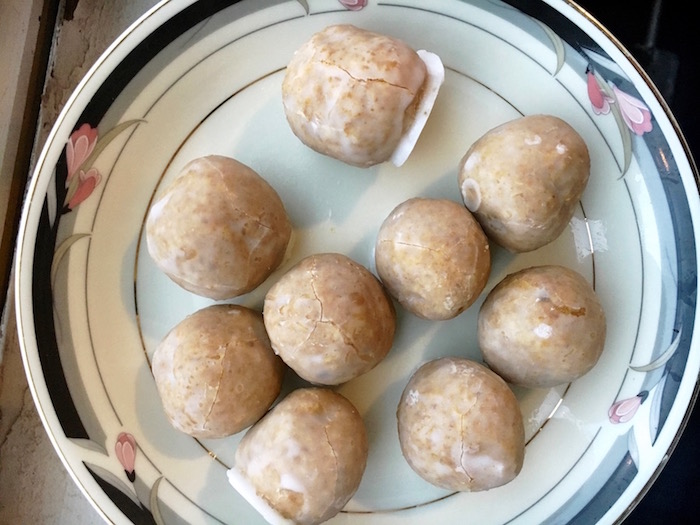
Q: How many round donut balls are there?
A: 9